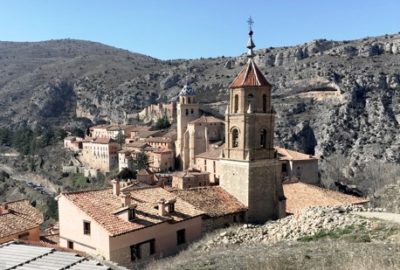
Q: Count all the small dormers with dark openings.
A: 2